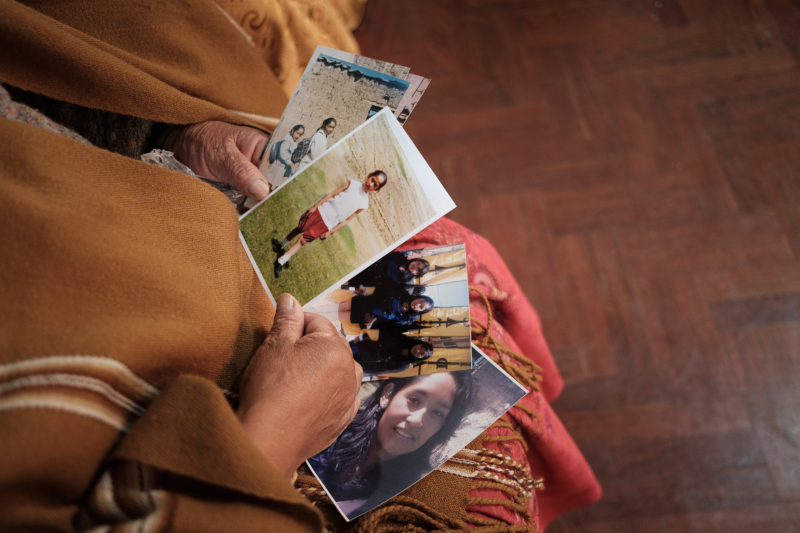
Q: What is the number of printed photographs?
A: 6